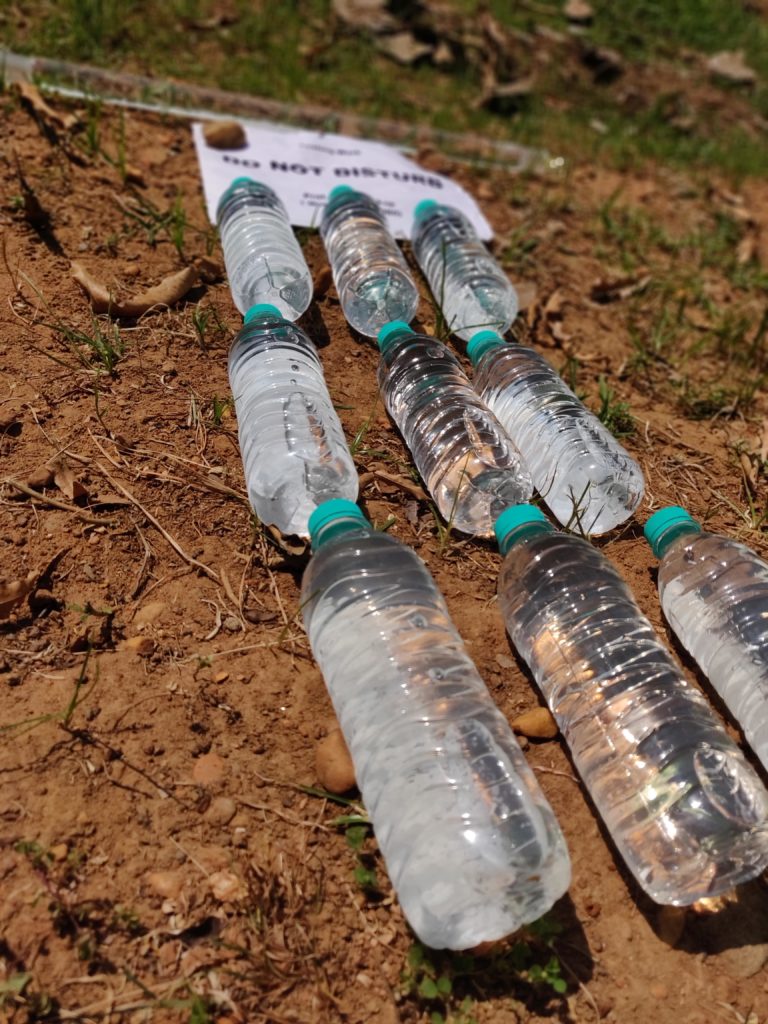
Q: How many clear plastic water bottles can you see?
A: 9